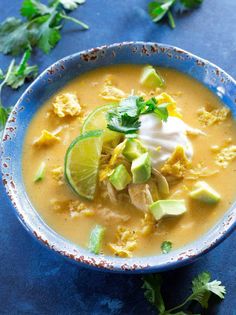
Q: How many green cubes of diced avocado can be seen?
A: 6